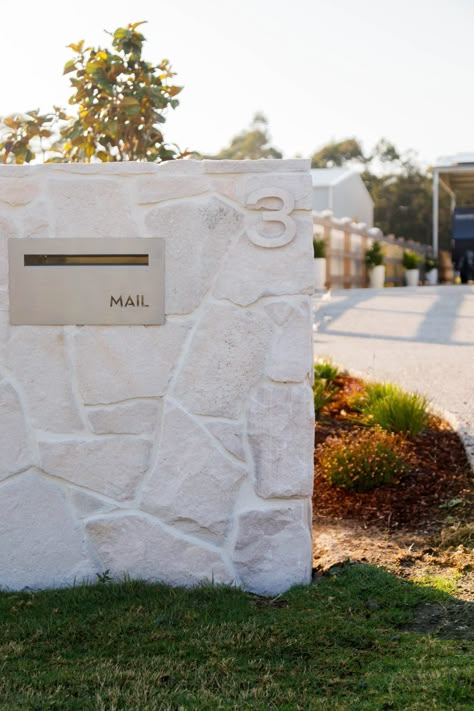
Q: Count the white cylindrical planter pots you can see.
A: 4